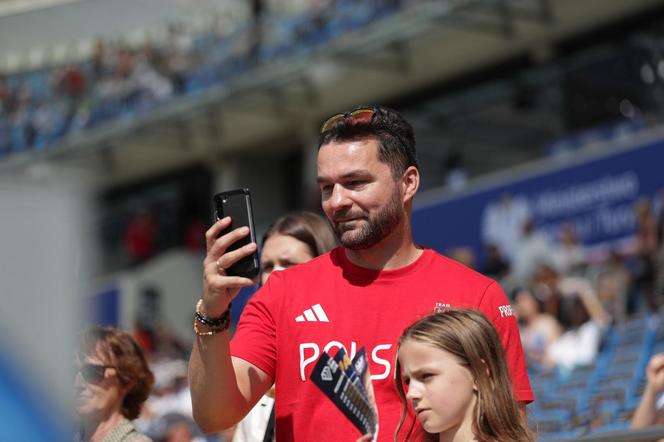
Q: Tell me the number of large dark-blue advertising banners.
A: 1